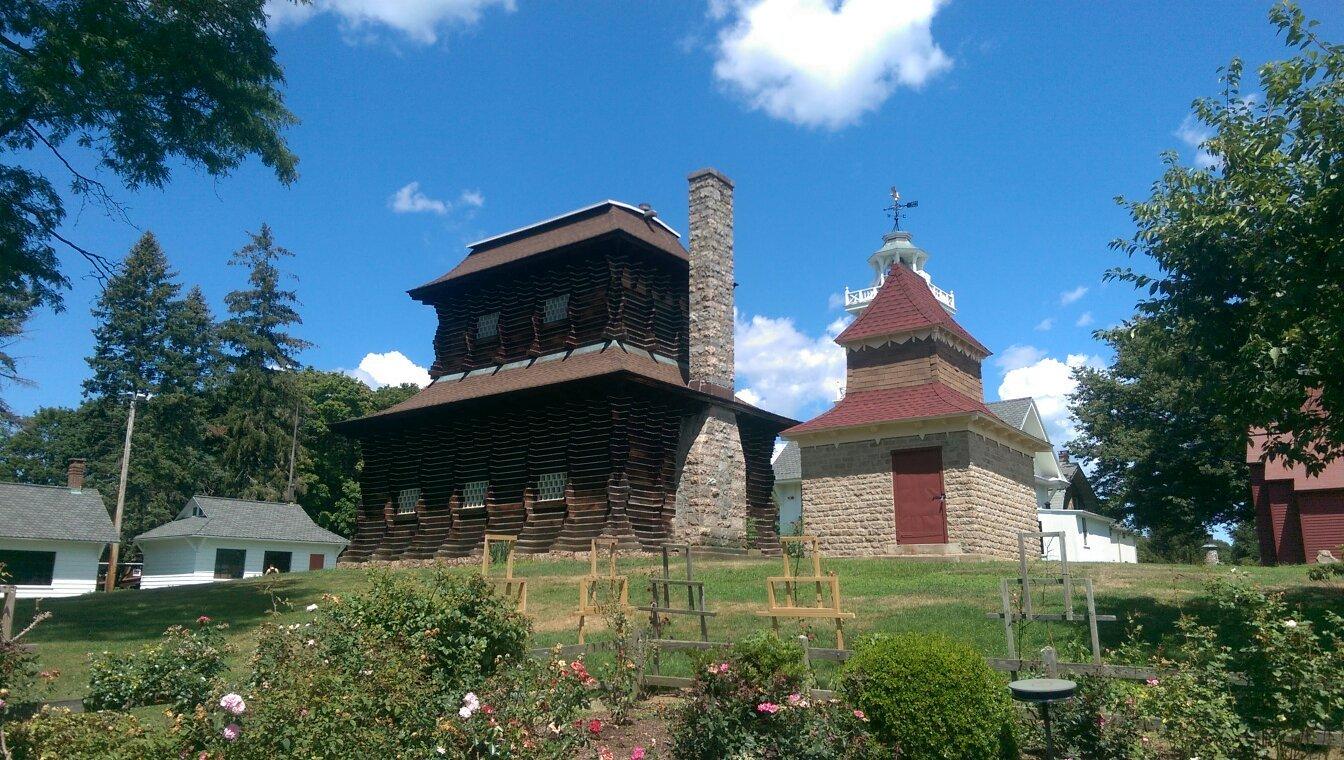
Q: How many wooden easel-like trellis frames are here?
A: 5